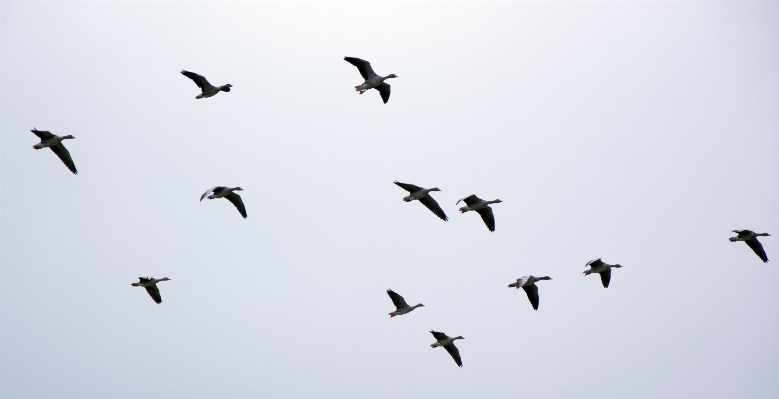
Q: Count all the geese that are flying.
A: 12